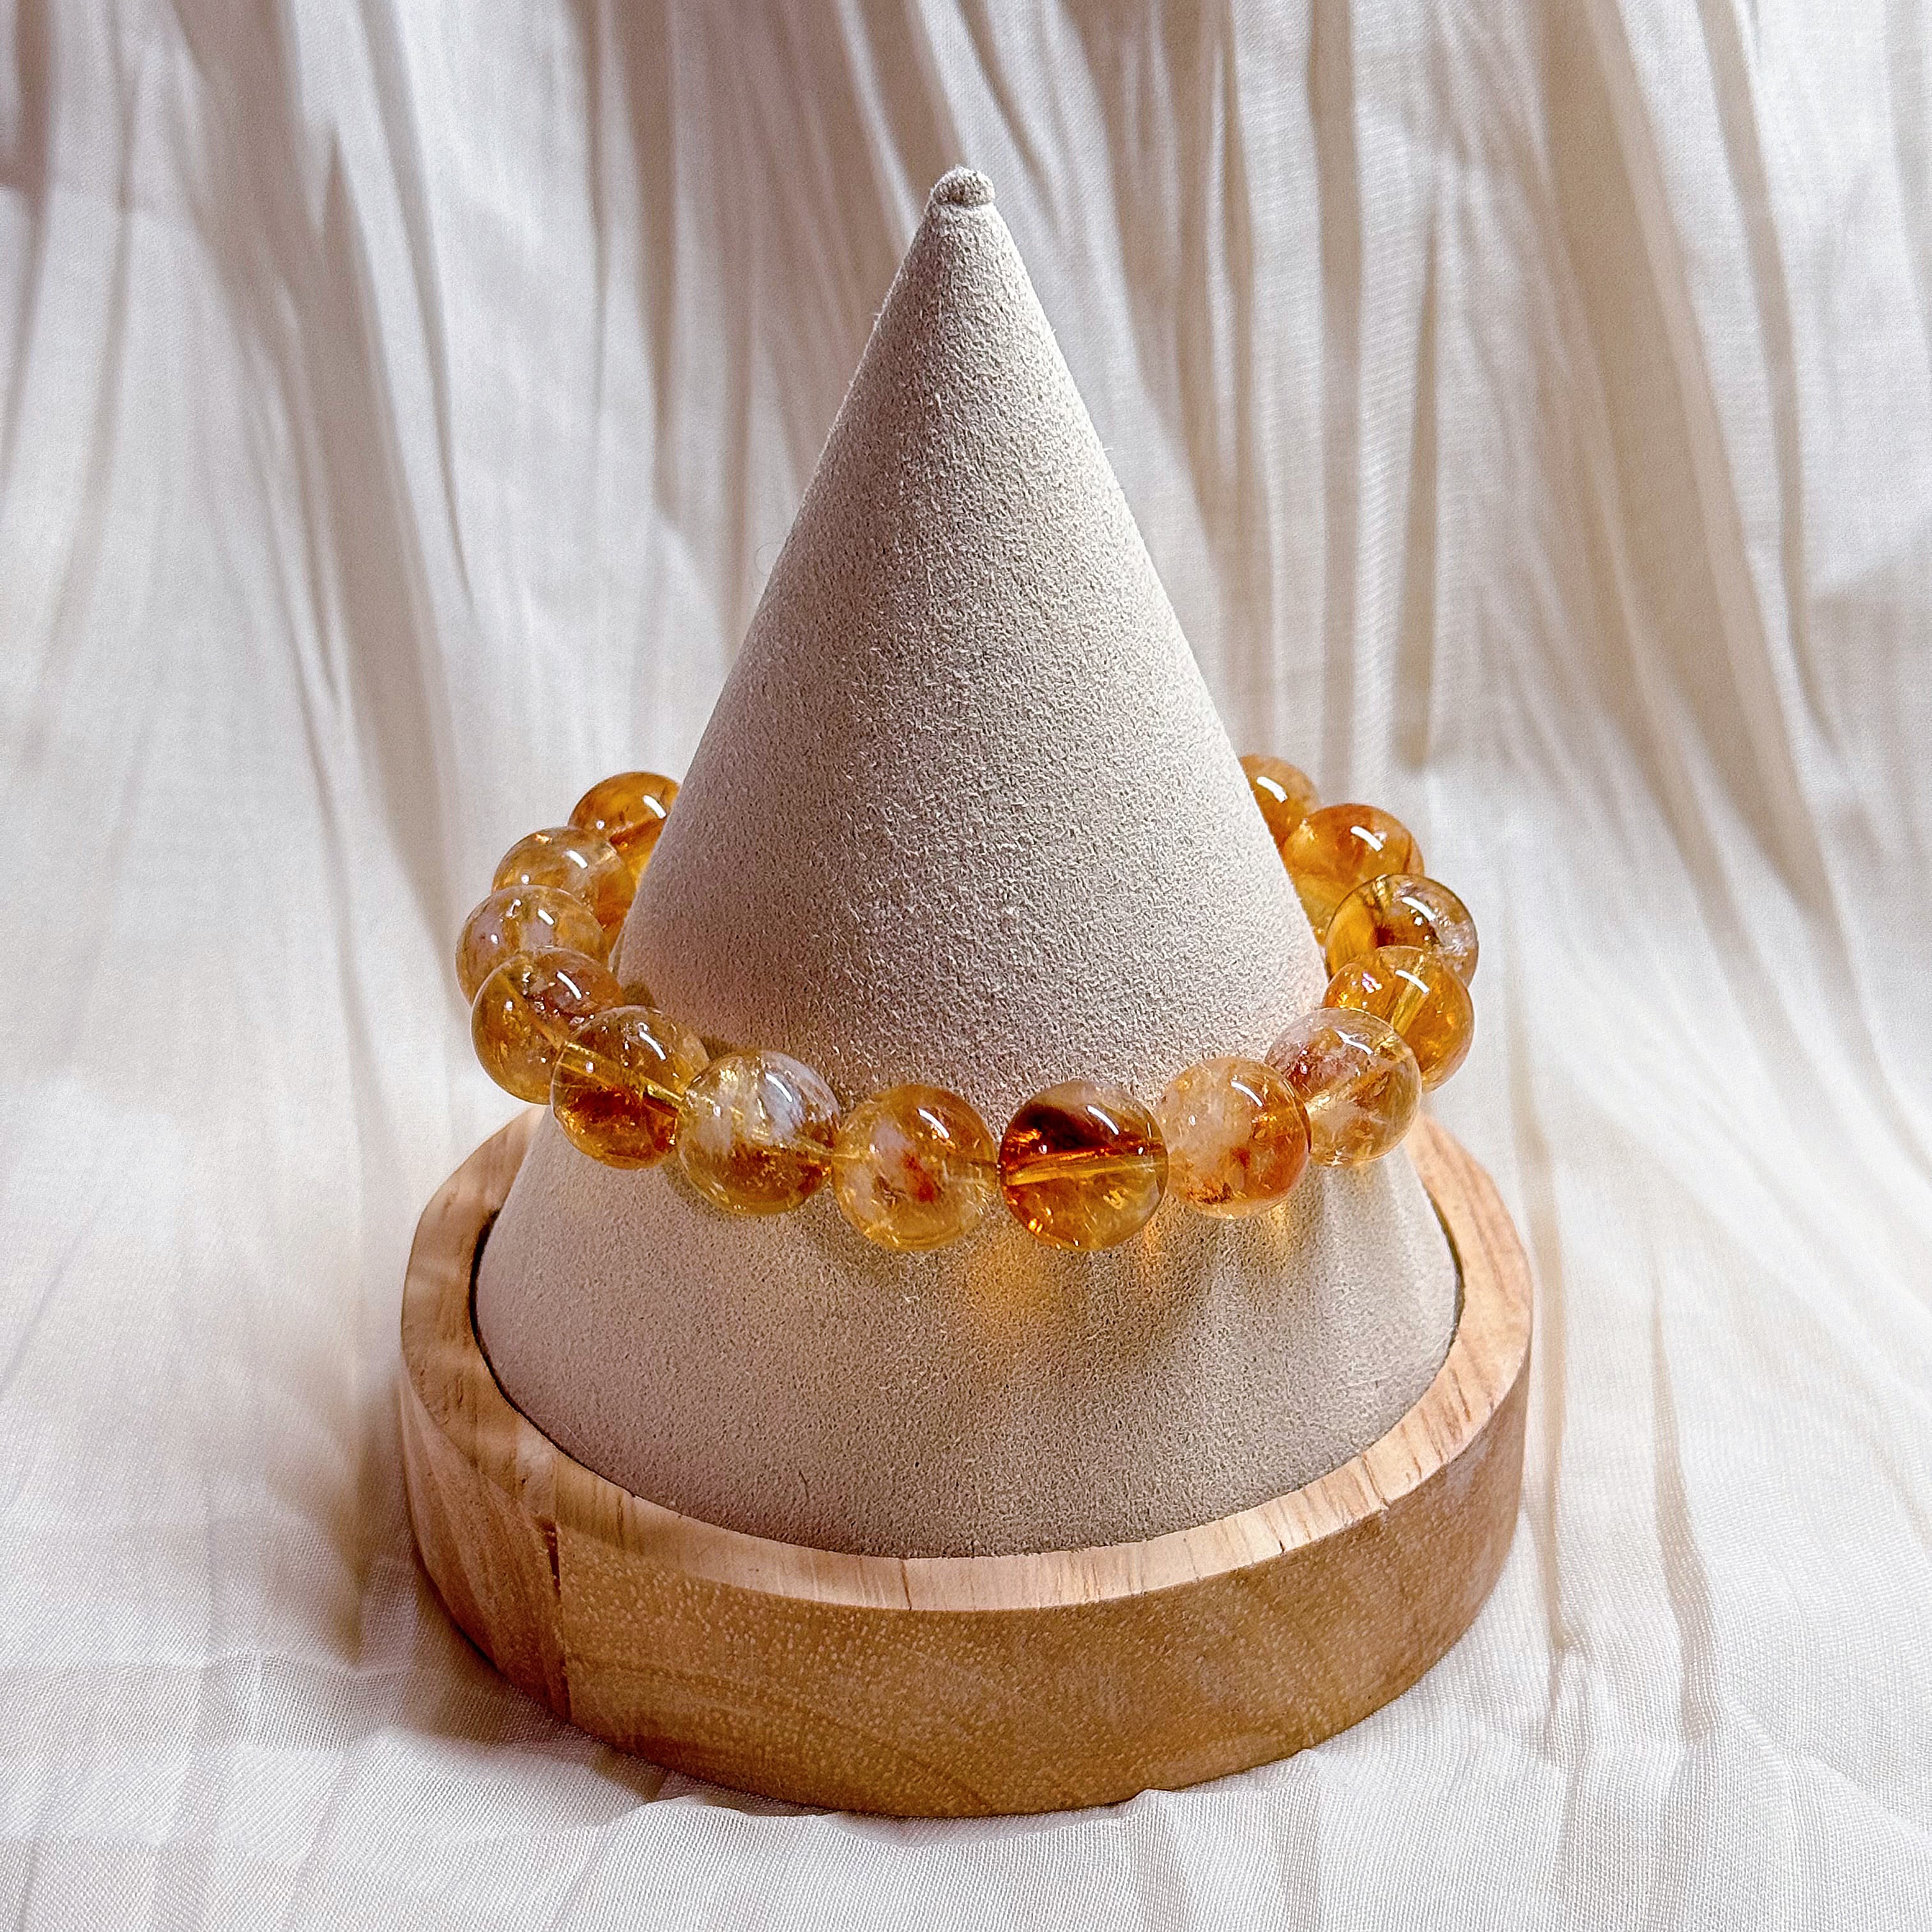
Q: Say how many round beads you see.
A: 14